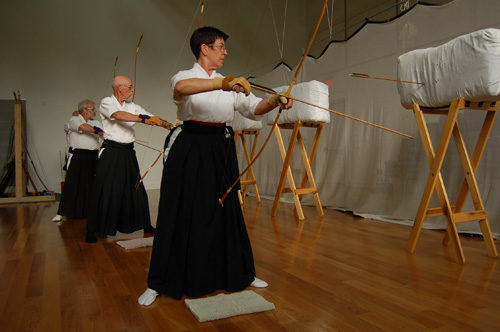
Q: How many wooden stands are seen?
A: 3